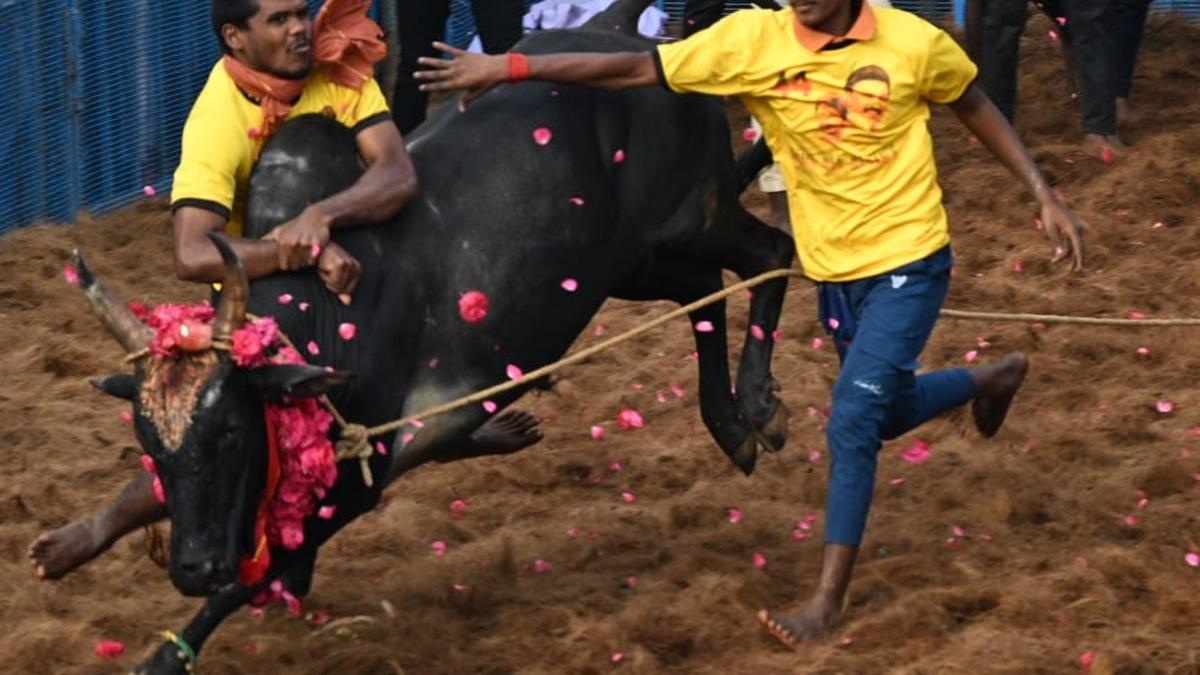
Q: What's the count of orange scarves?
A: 1